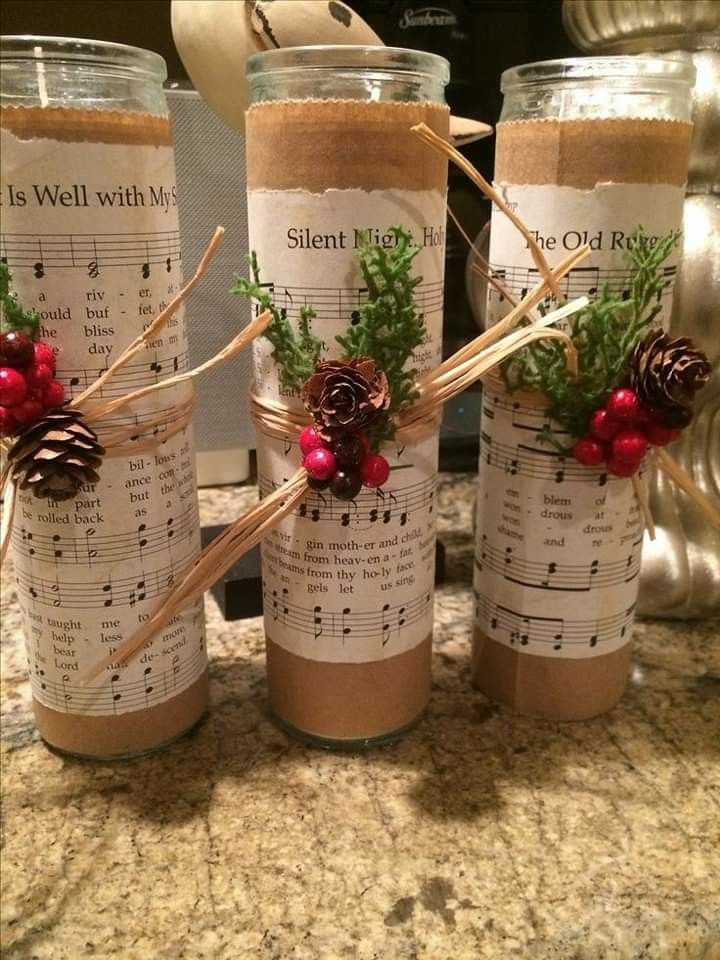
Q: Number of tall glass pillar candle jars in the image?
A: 3